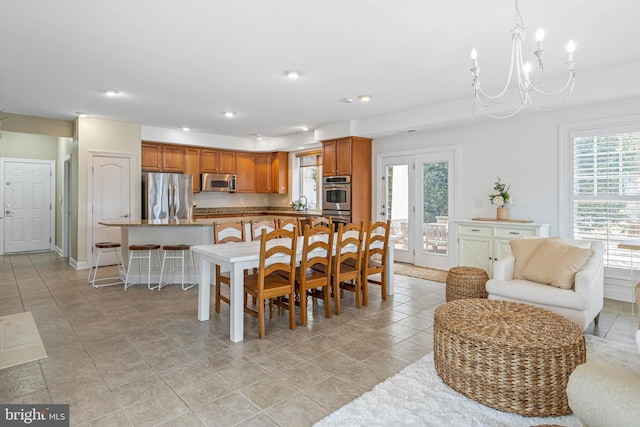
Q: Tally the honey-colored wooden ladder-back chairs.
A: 8